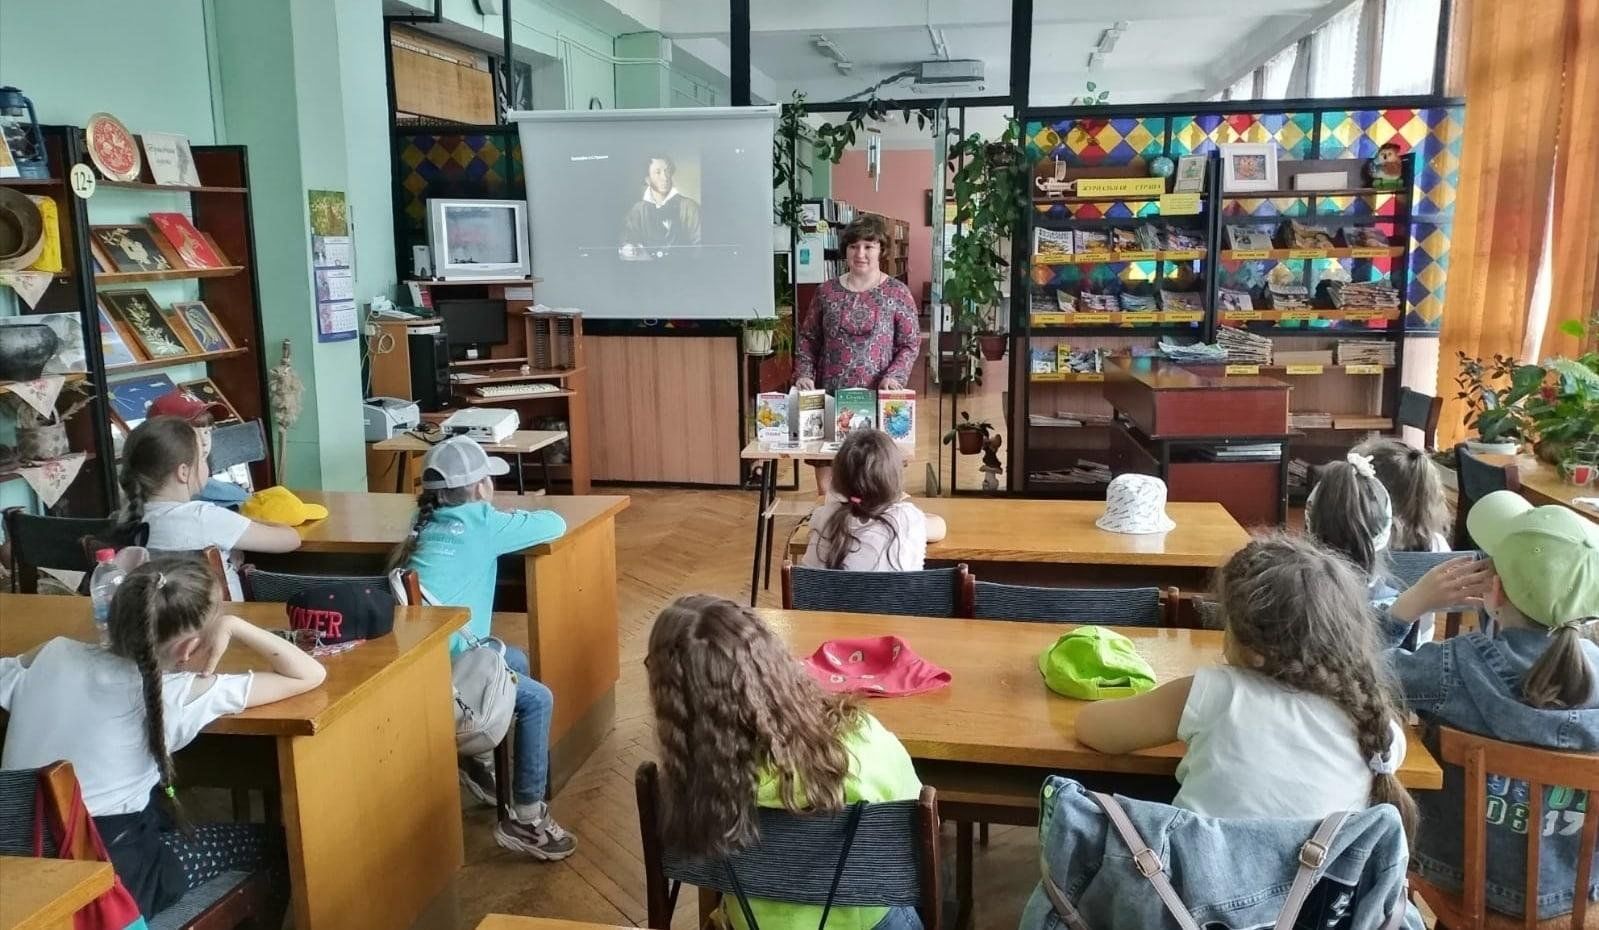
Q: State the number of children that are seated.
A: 10